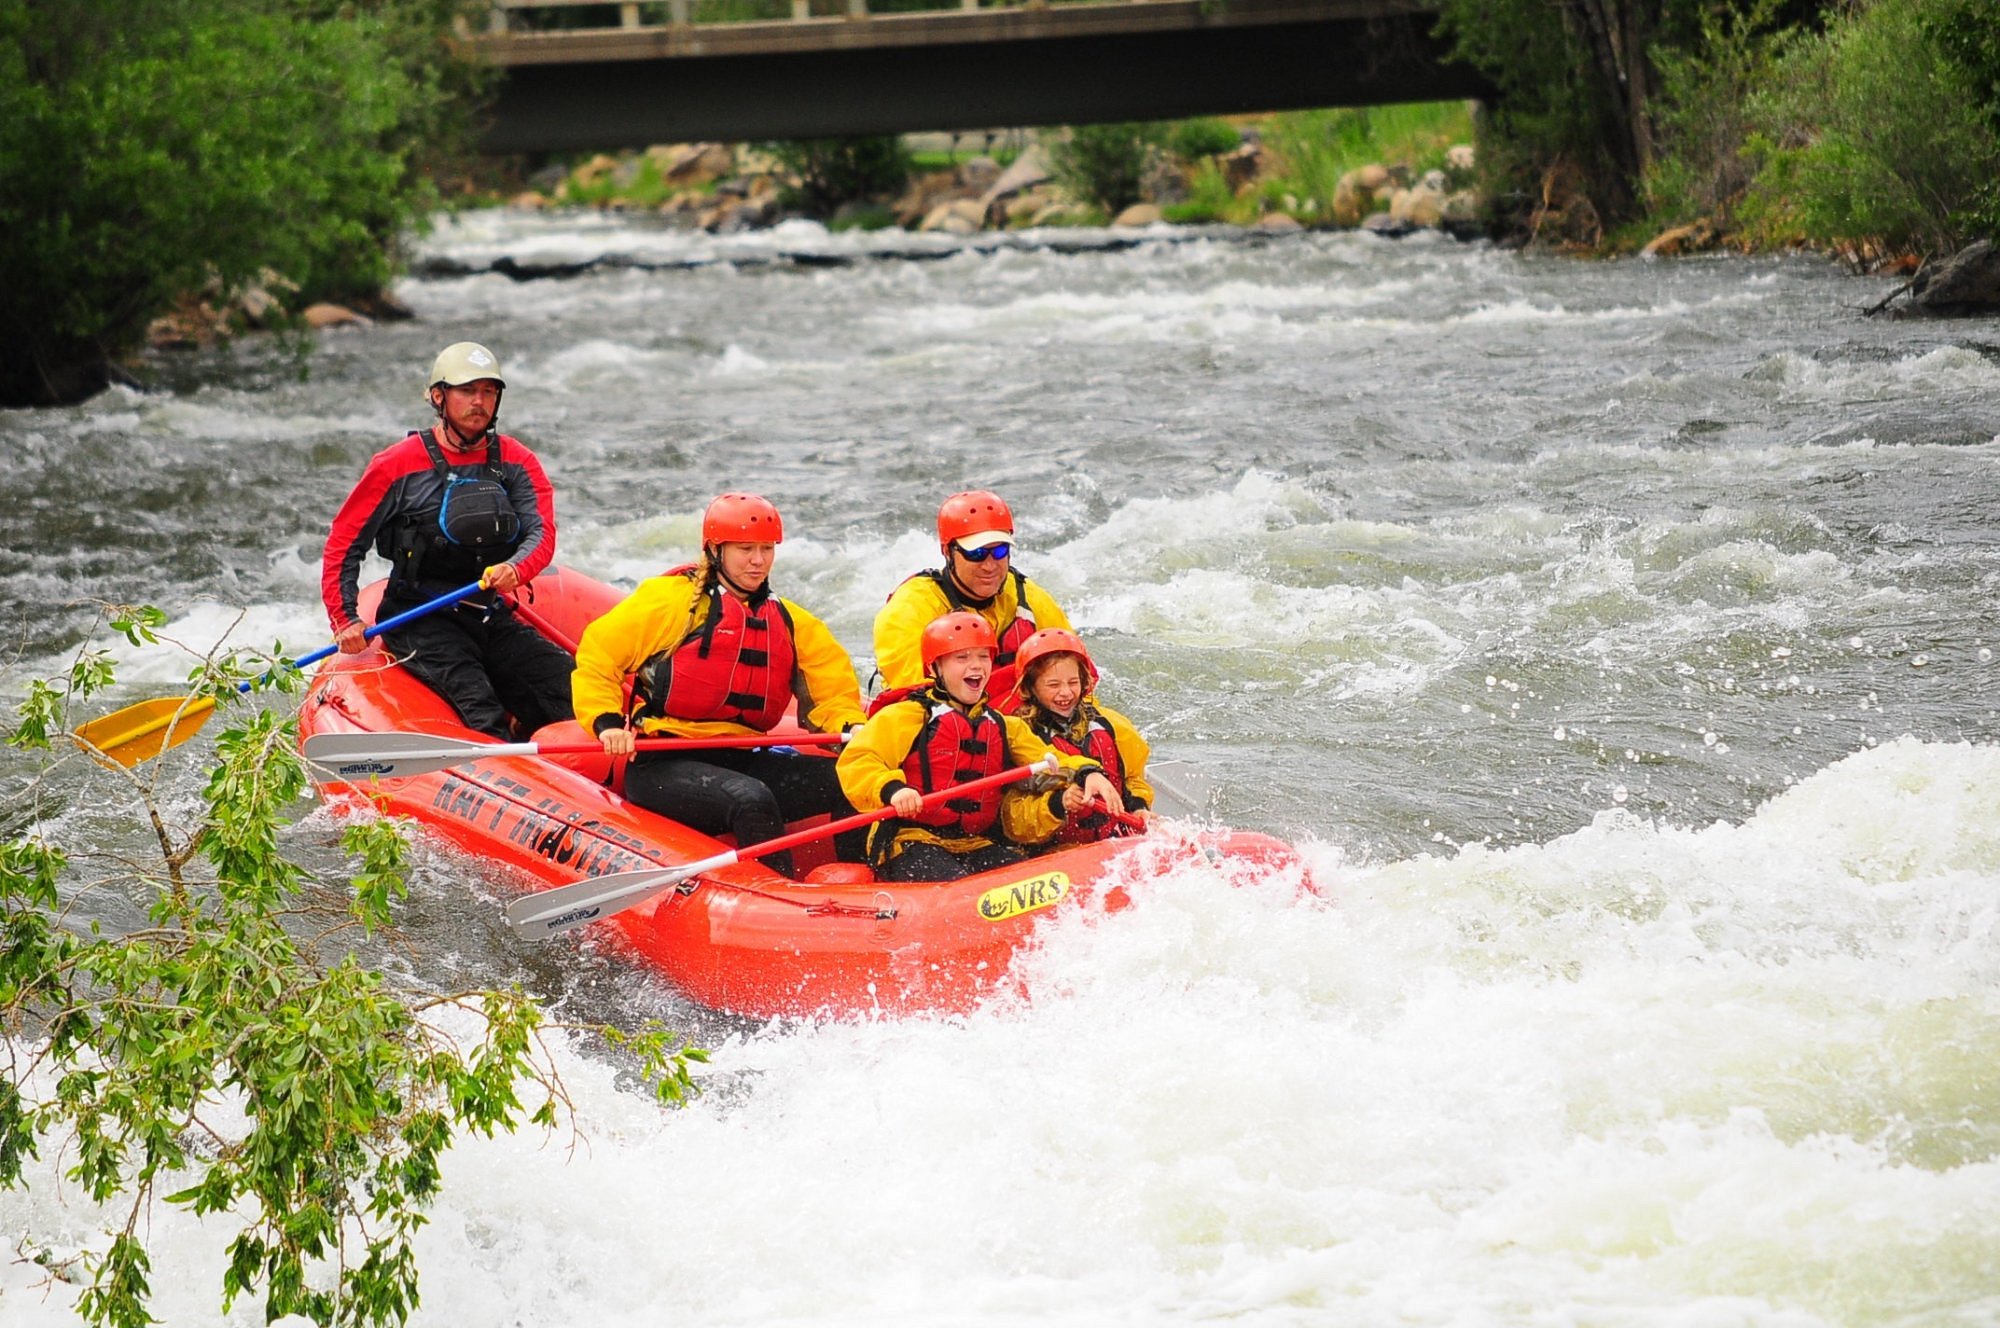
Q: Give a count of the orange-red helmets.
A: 4